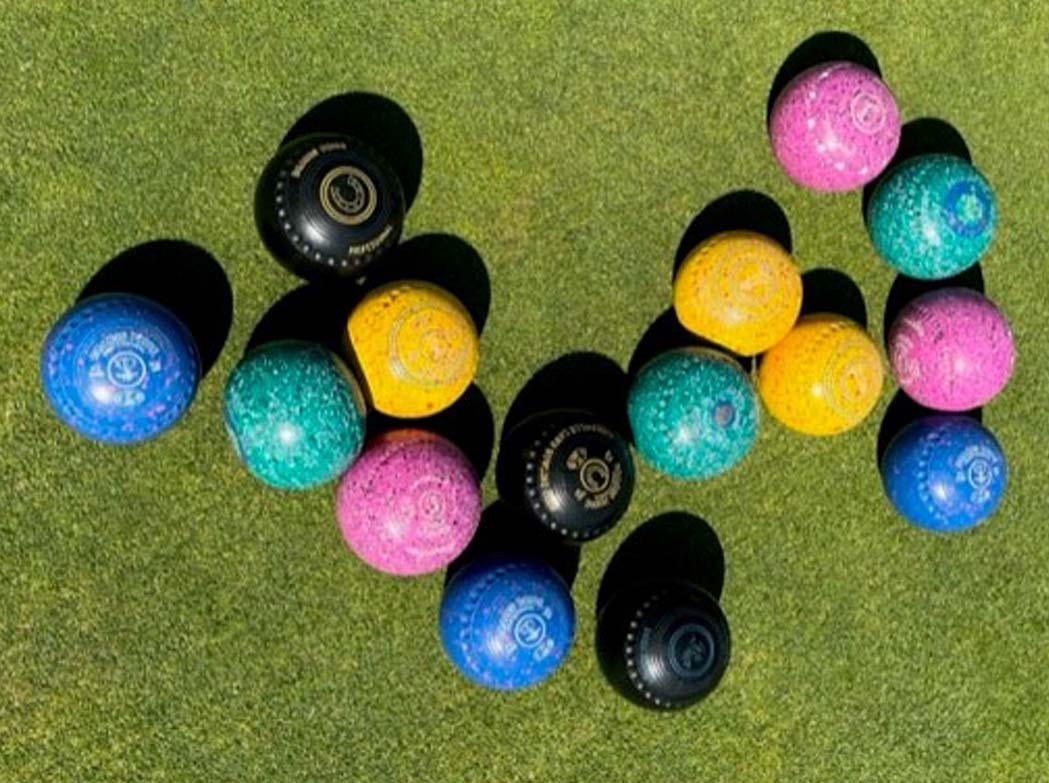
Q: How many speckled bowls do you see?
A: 12